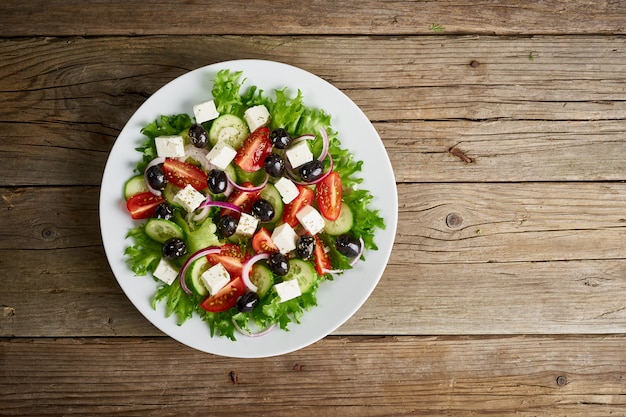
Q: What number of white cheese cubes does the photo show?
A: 13